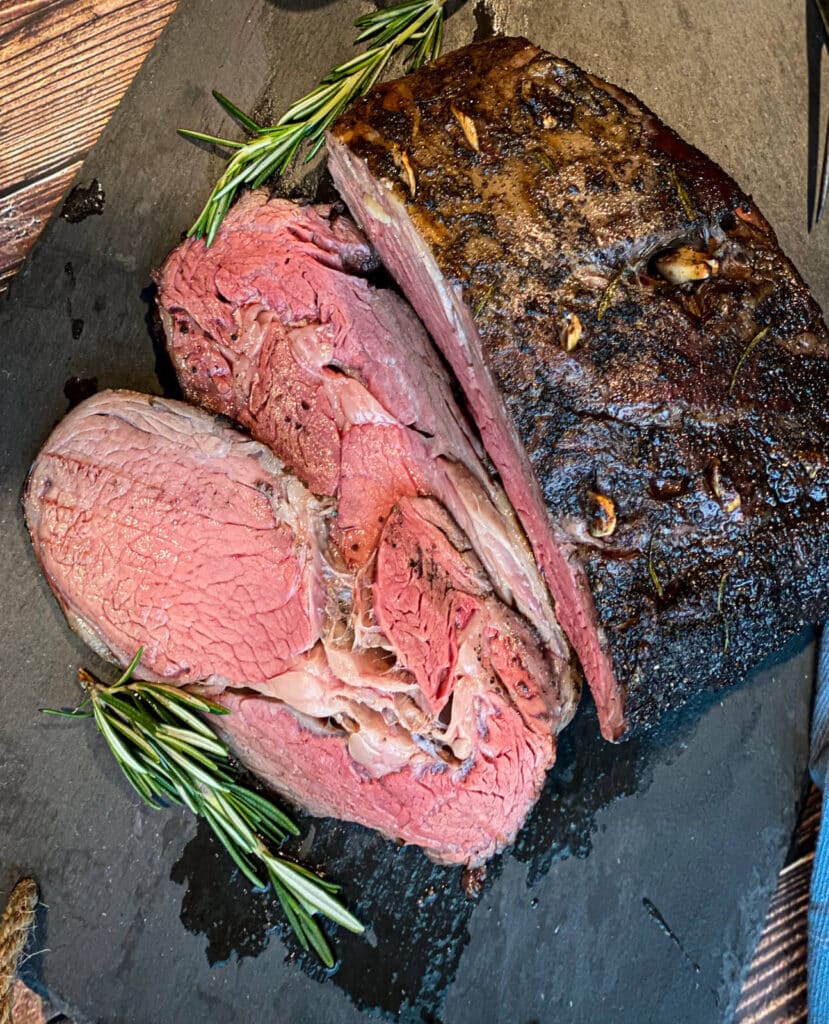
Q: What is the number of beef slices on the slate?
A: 2